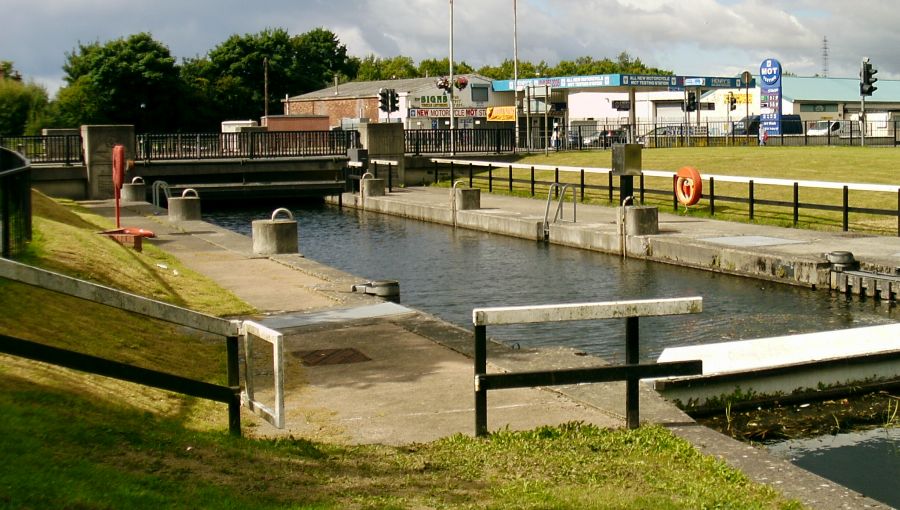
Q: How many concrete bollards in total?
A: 6